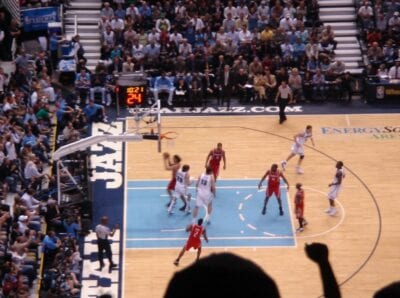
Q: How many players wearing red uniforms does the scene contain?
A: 5